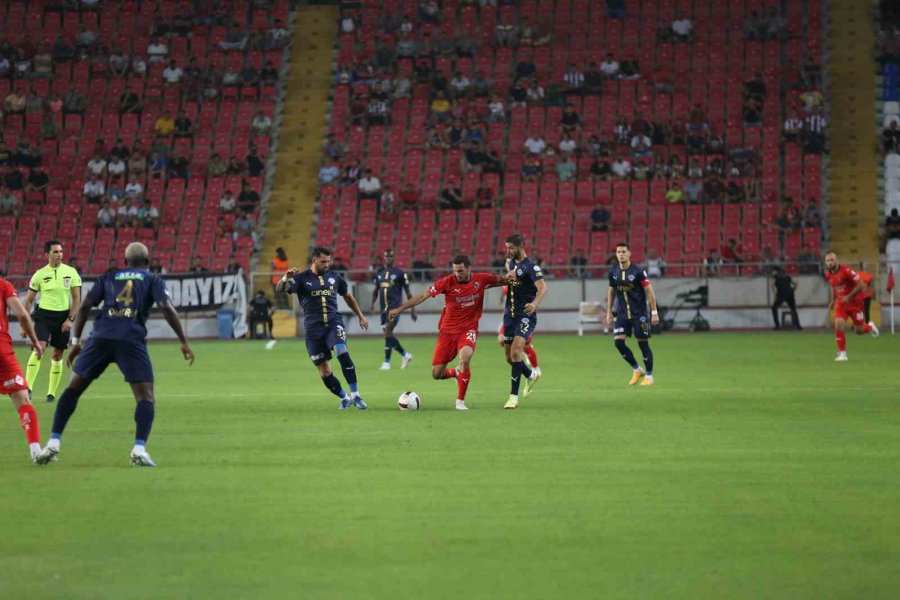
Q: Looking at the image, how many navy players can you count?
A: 5